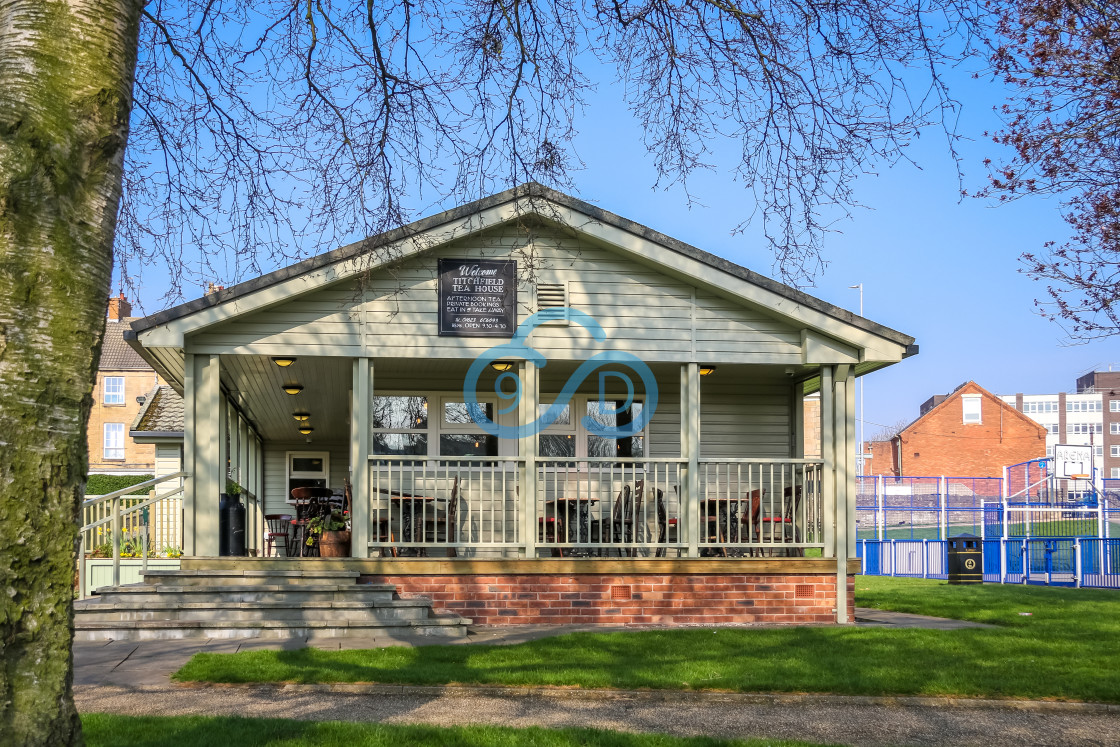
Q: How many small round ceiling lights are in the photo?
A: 6